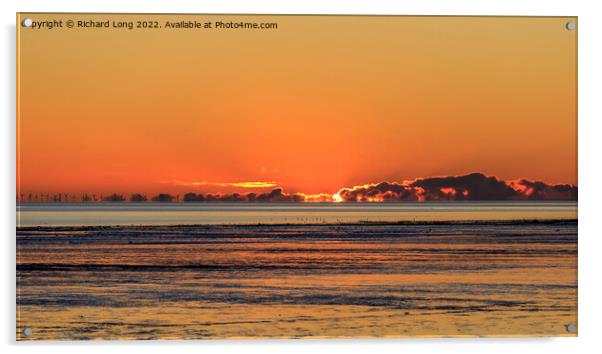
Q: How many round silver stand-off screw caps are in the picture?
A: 4